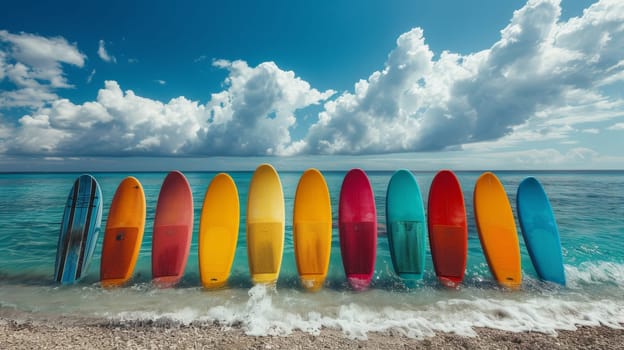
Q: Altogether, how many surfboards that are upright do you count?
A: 11